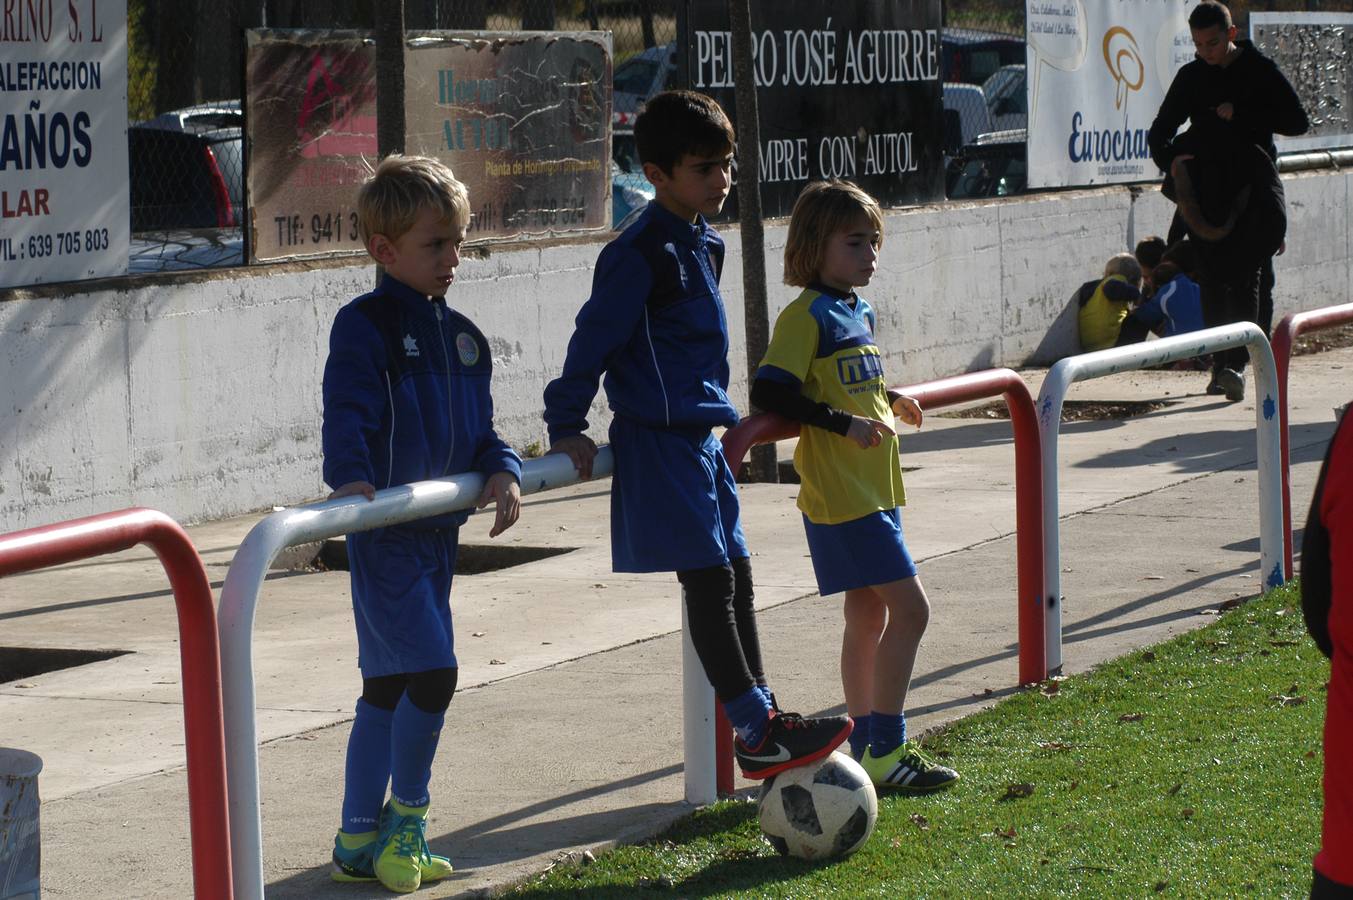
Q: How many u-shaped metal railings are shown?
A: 5